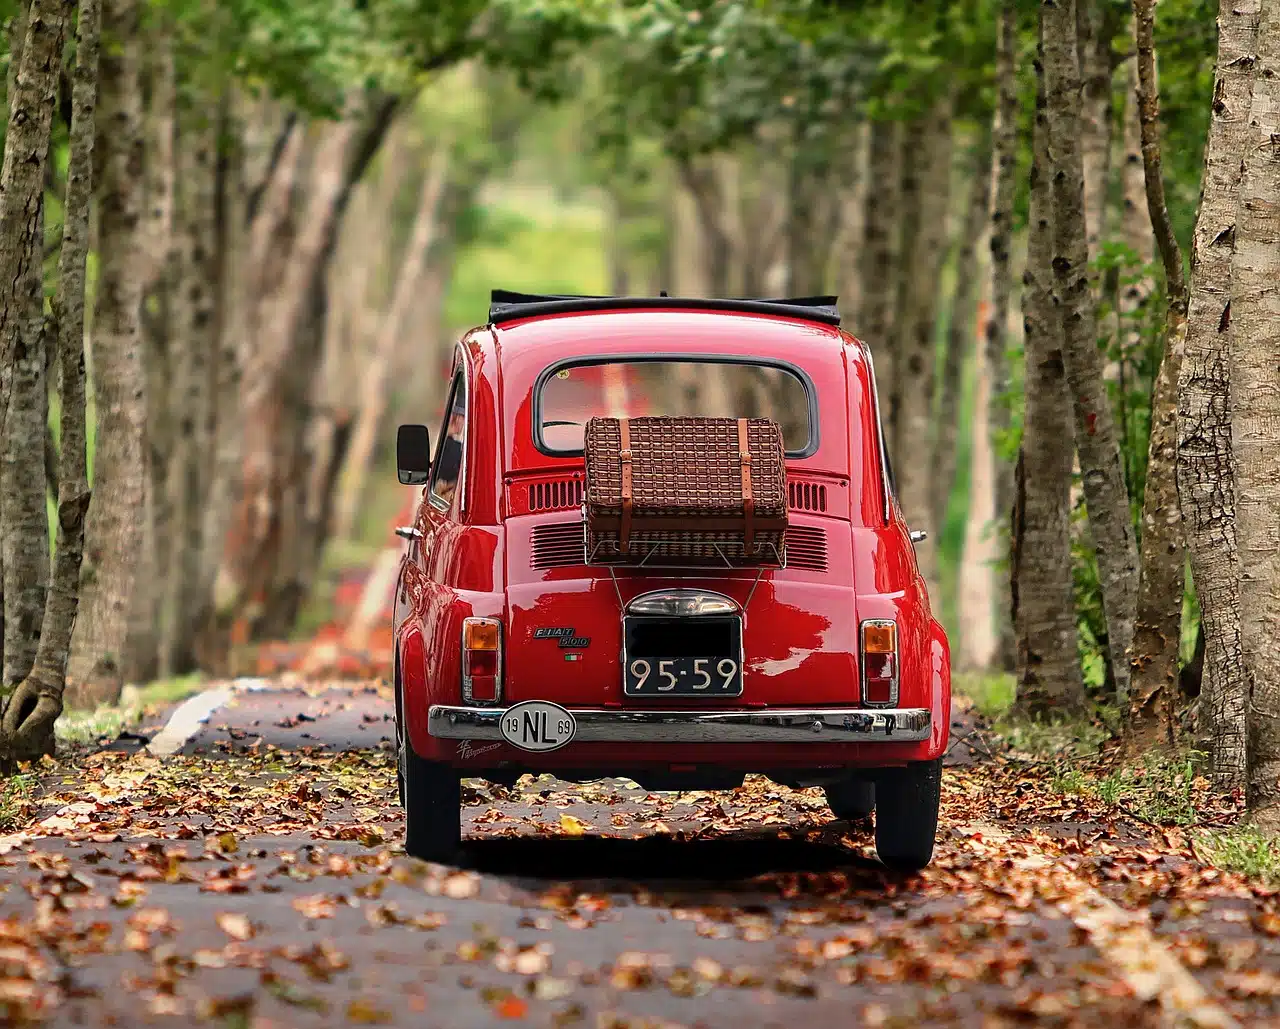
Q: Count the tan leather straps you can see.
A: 2